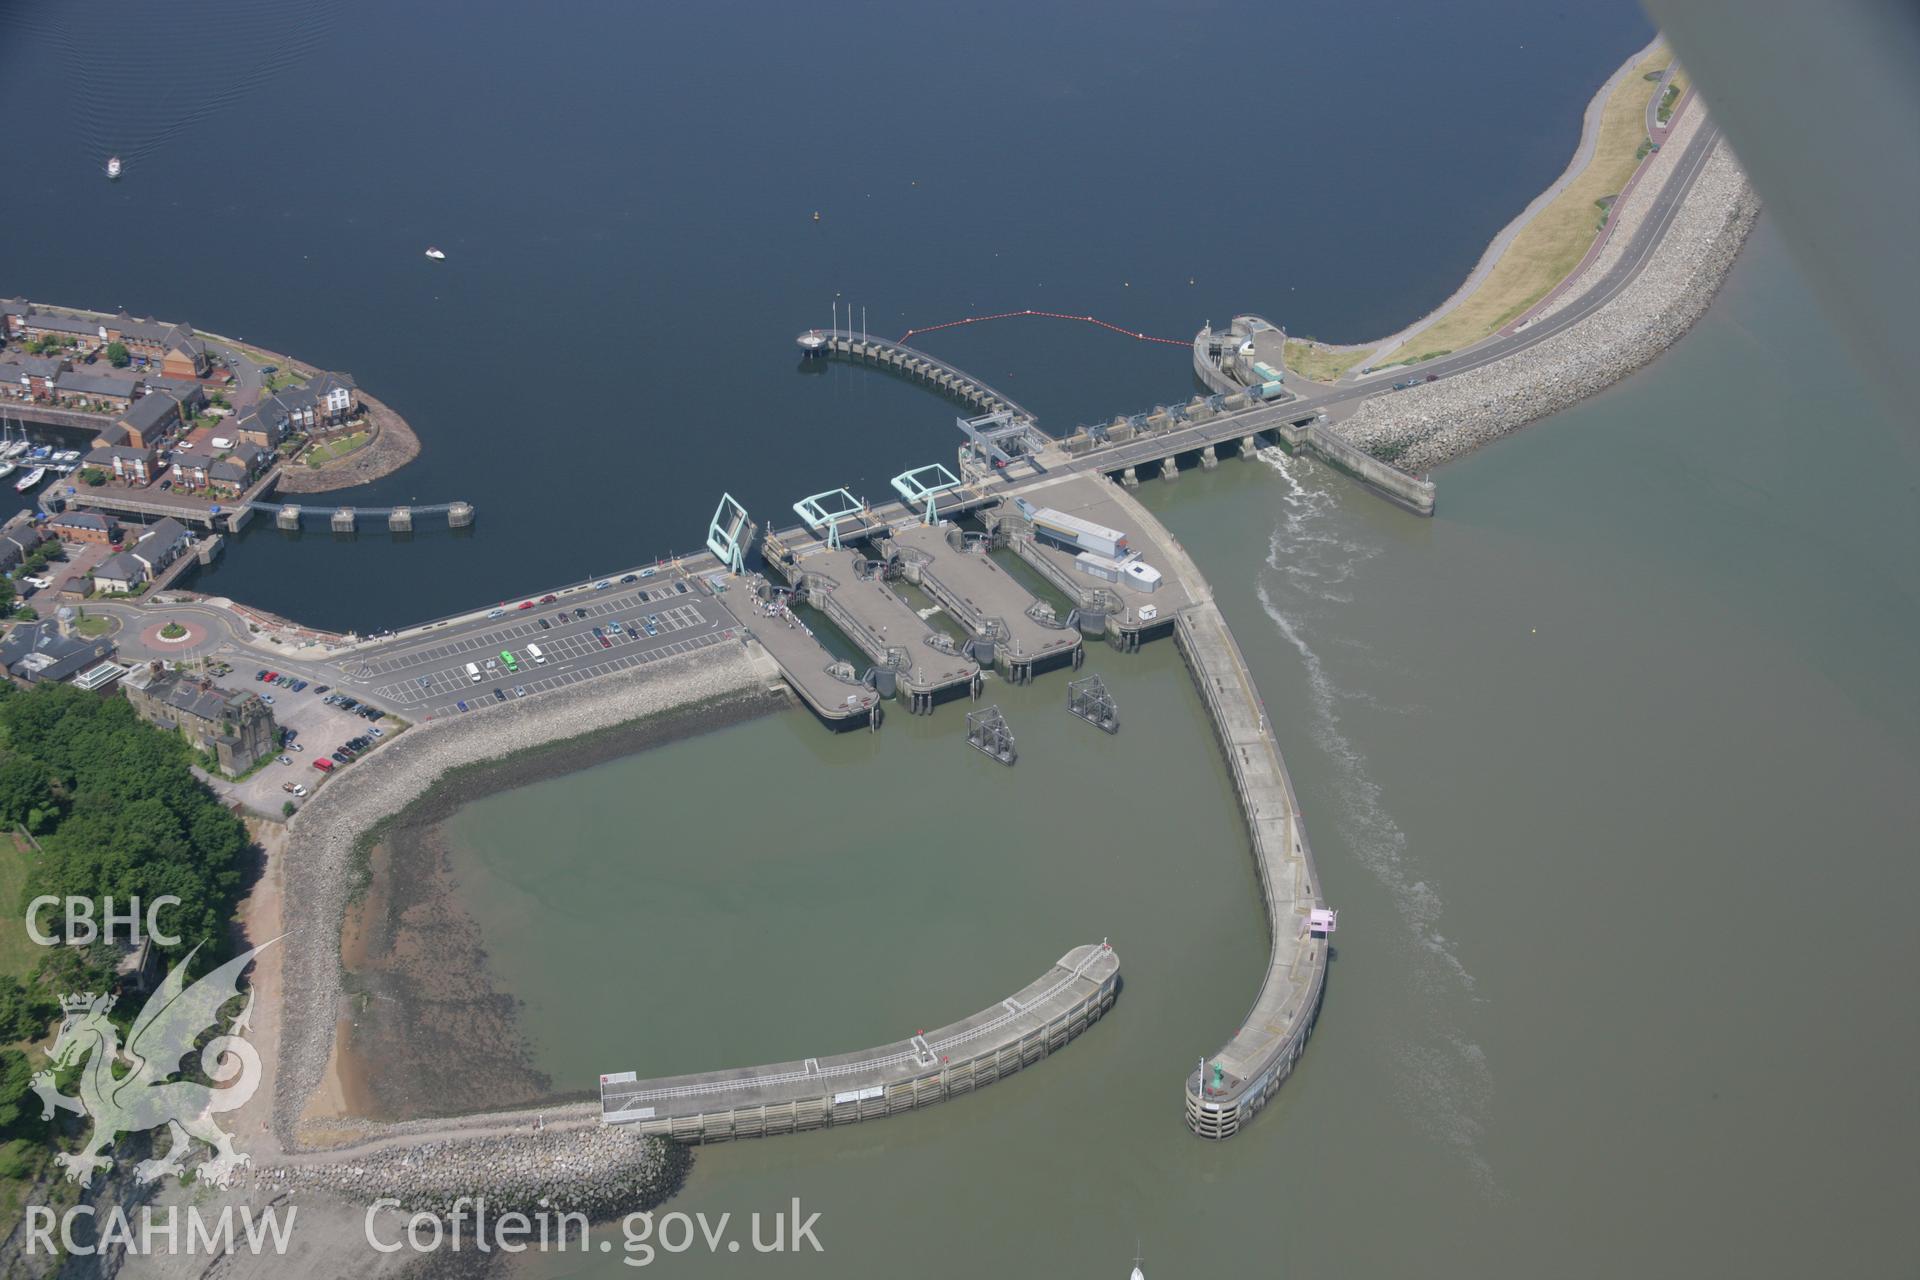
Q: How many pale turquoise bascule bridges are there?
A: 3